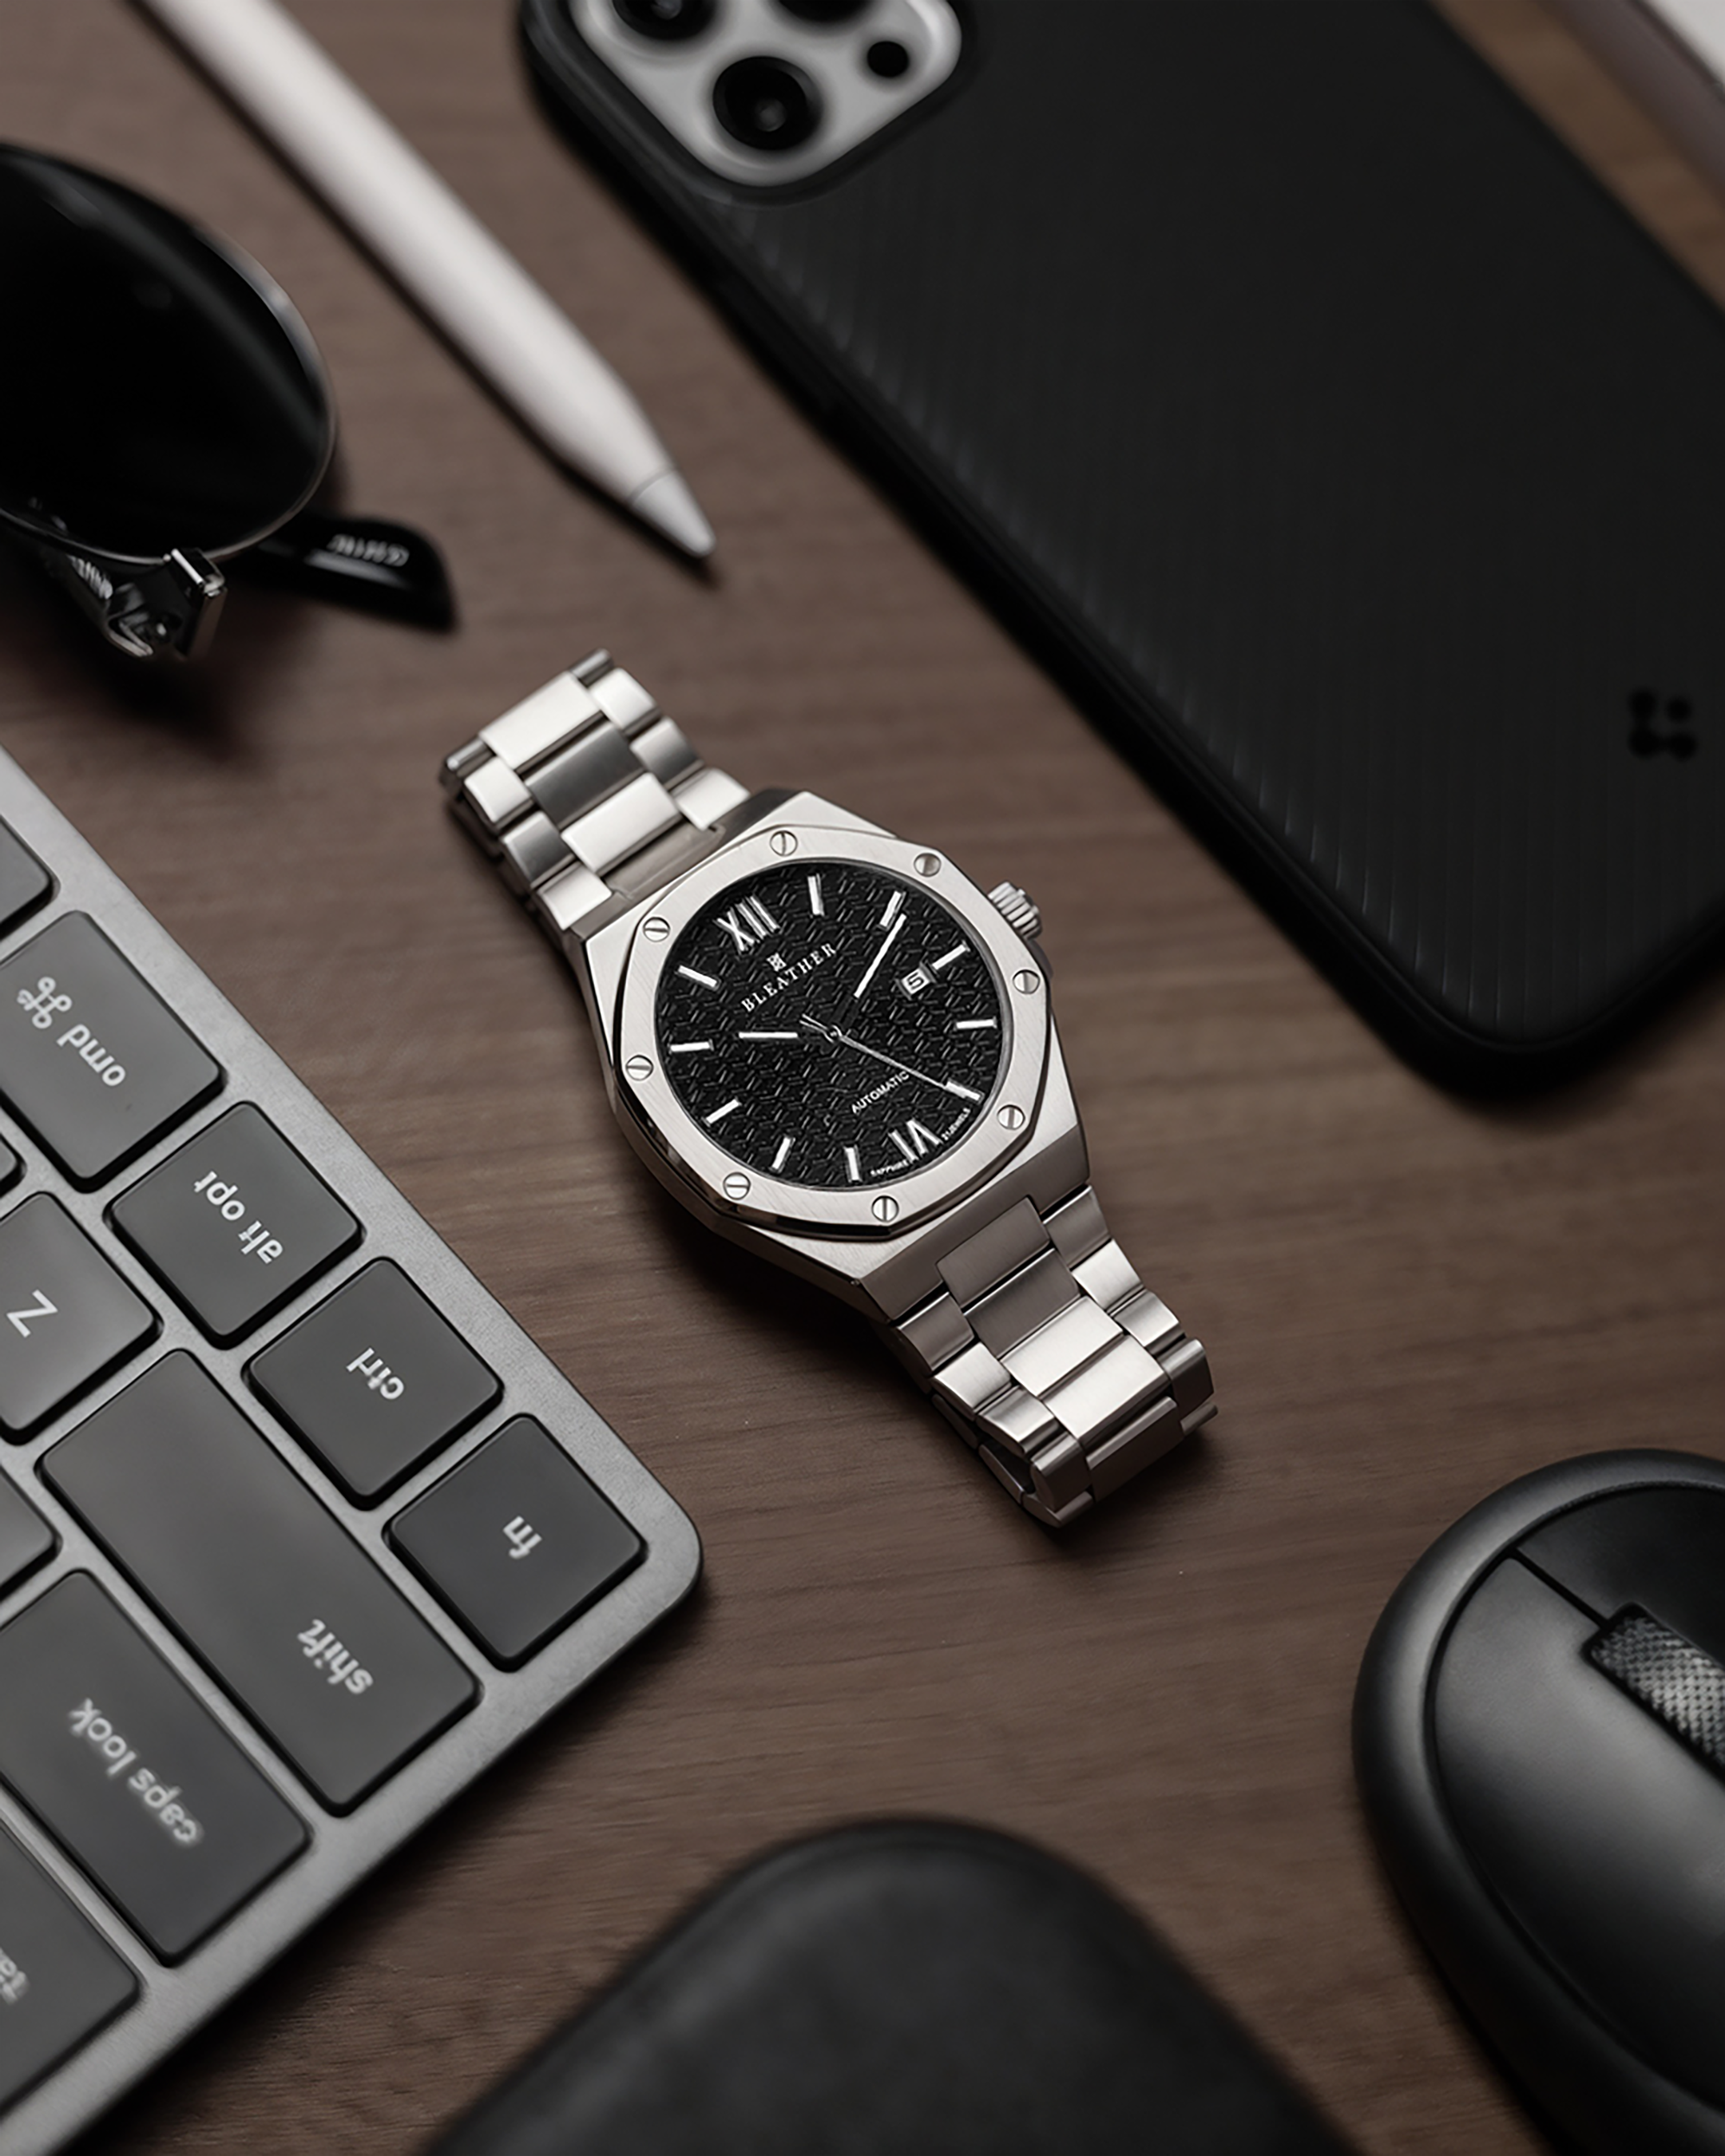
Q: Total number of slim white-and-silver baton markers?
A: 10